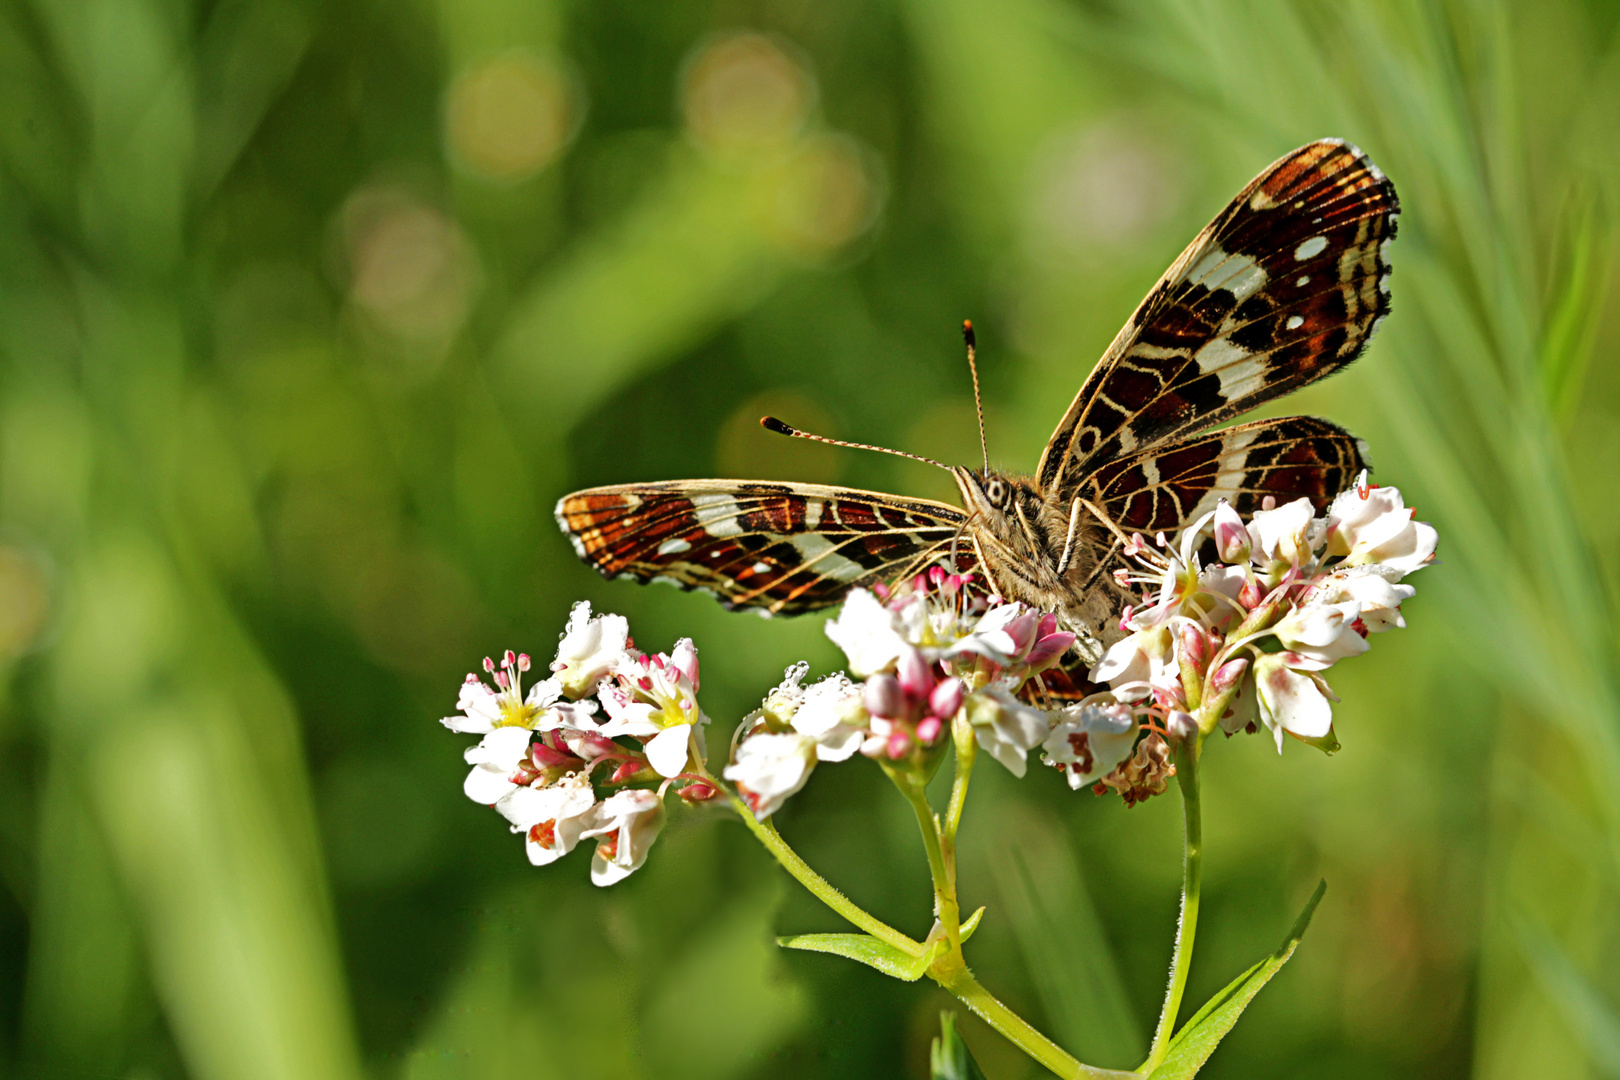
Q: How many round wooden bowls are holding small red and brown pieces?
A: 0